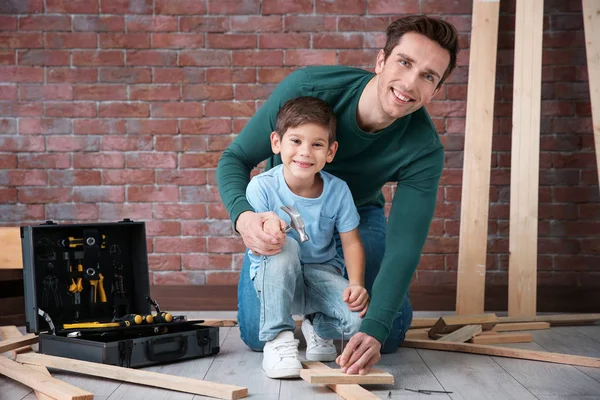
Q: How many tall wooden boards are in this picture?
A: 3